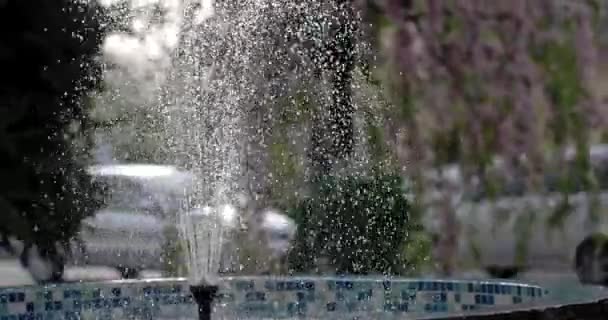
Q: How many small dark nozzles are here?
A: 1